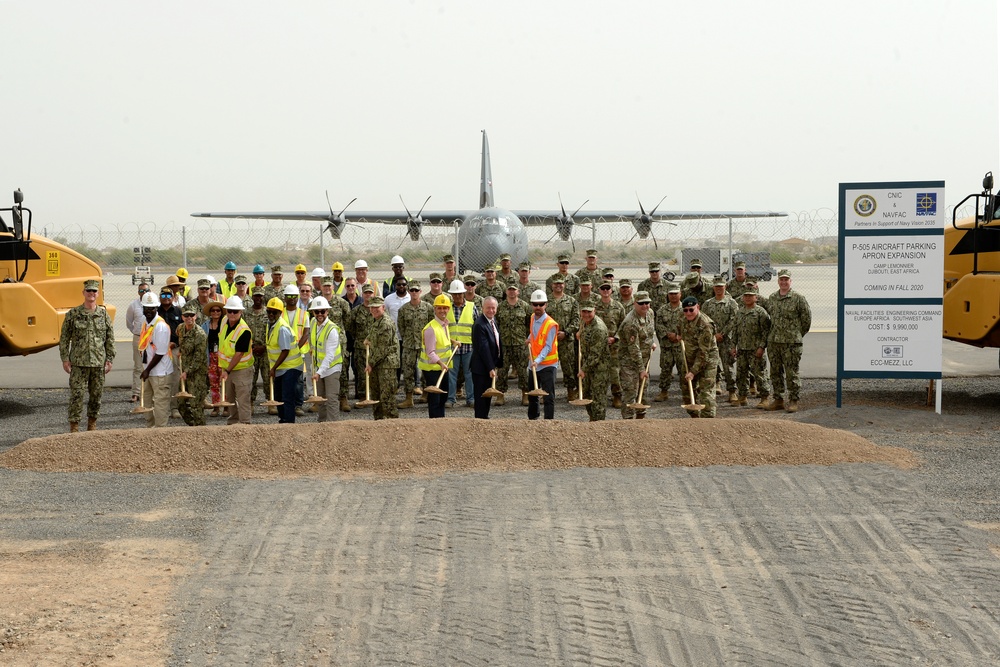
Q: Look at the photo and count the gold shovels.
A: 12